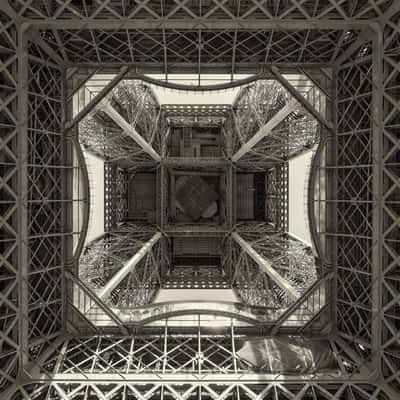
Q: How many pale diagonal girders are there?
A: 4